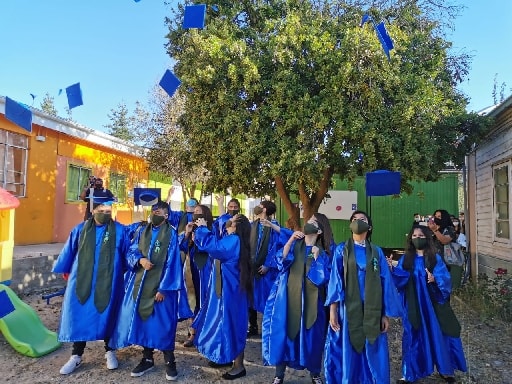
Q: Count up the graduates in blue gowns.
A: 10